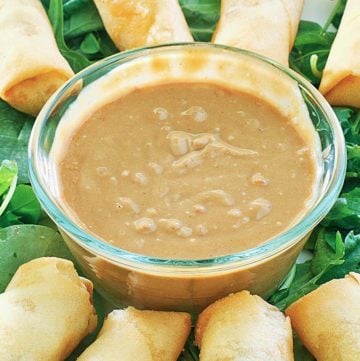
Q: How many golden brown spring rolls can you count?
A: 8